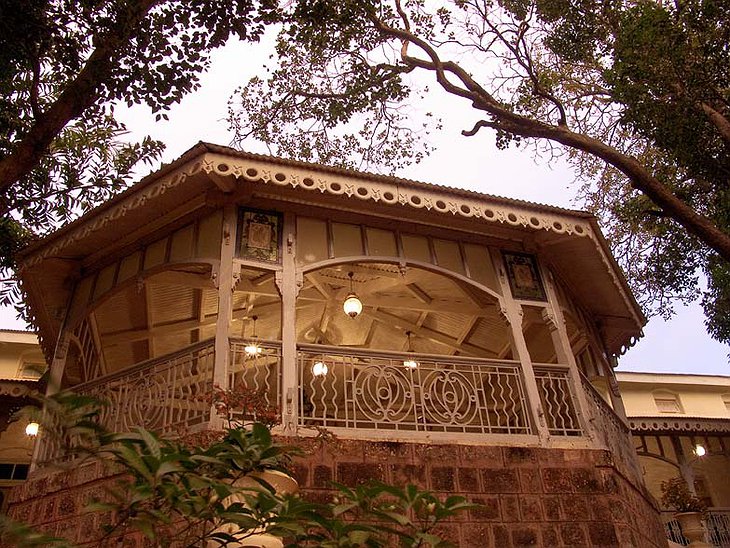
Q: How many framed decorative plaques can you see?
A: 2